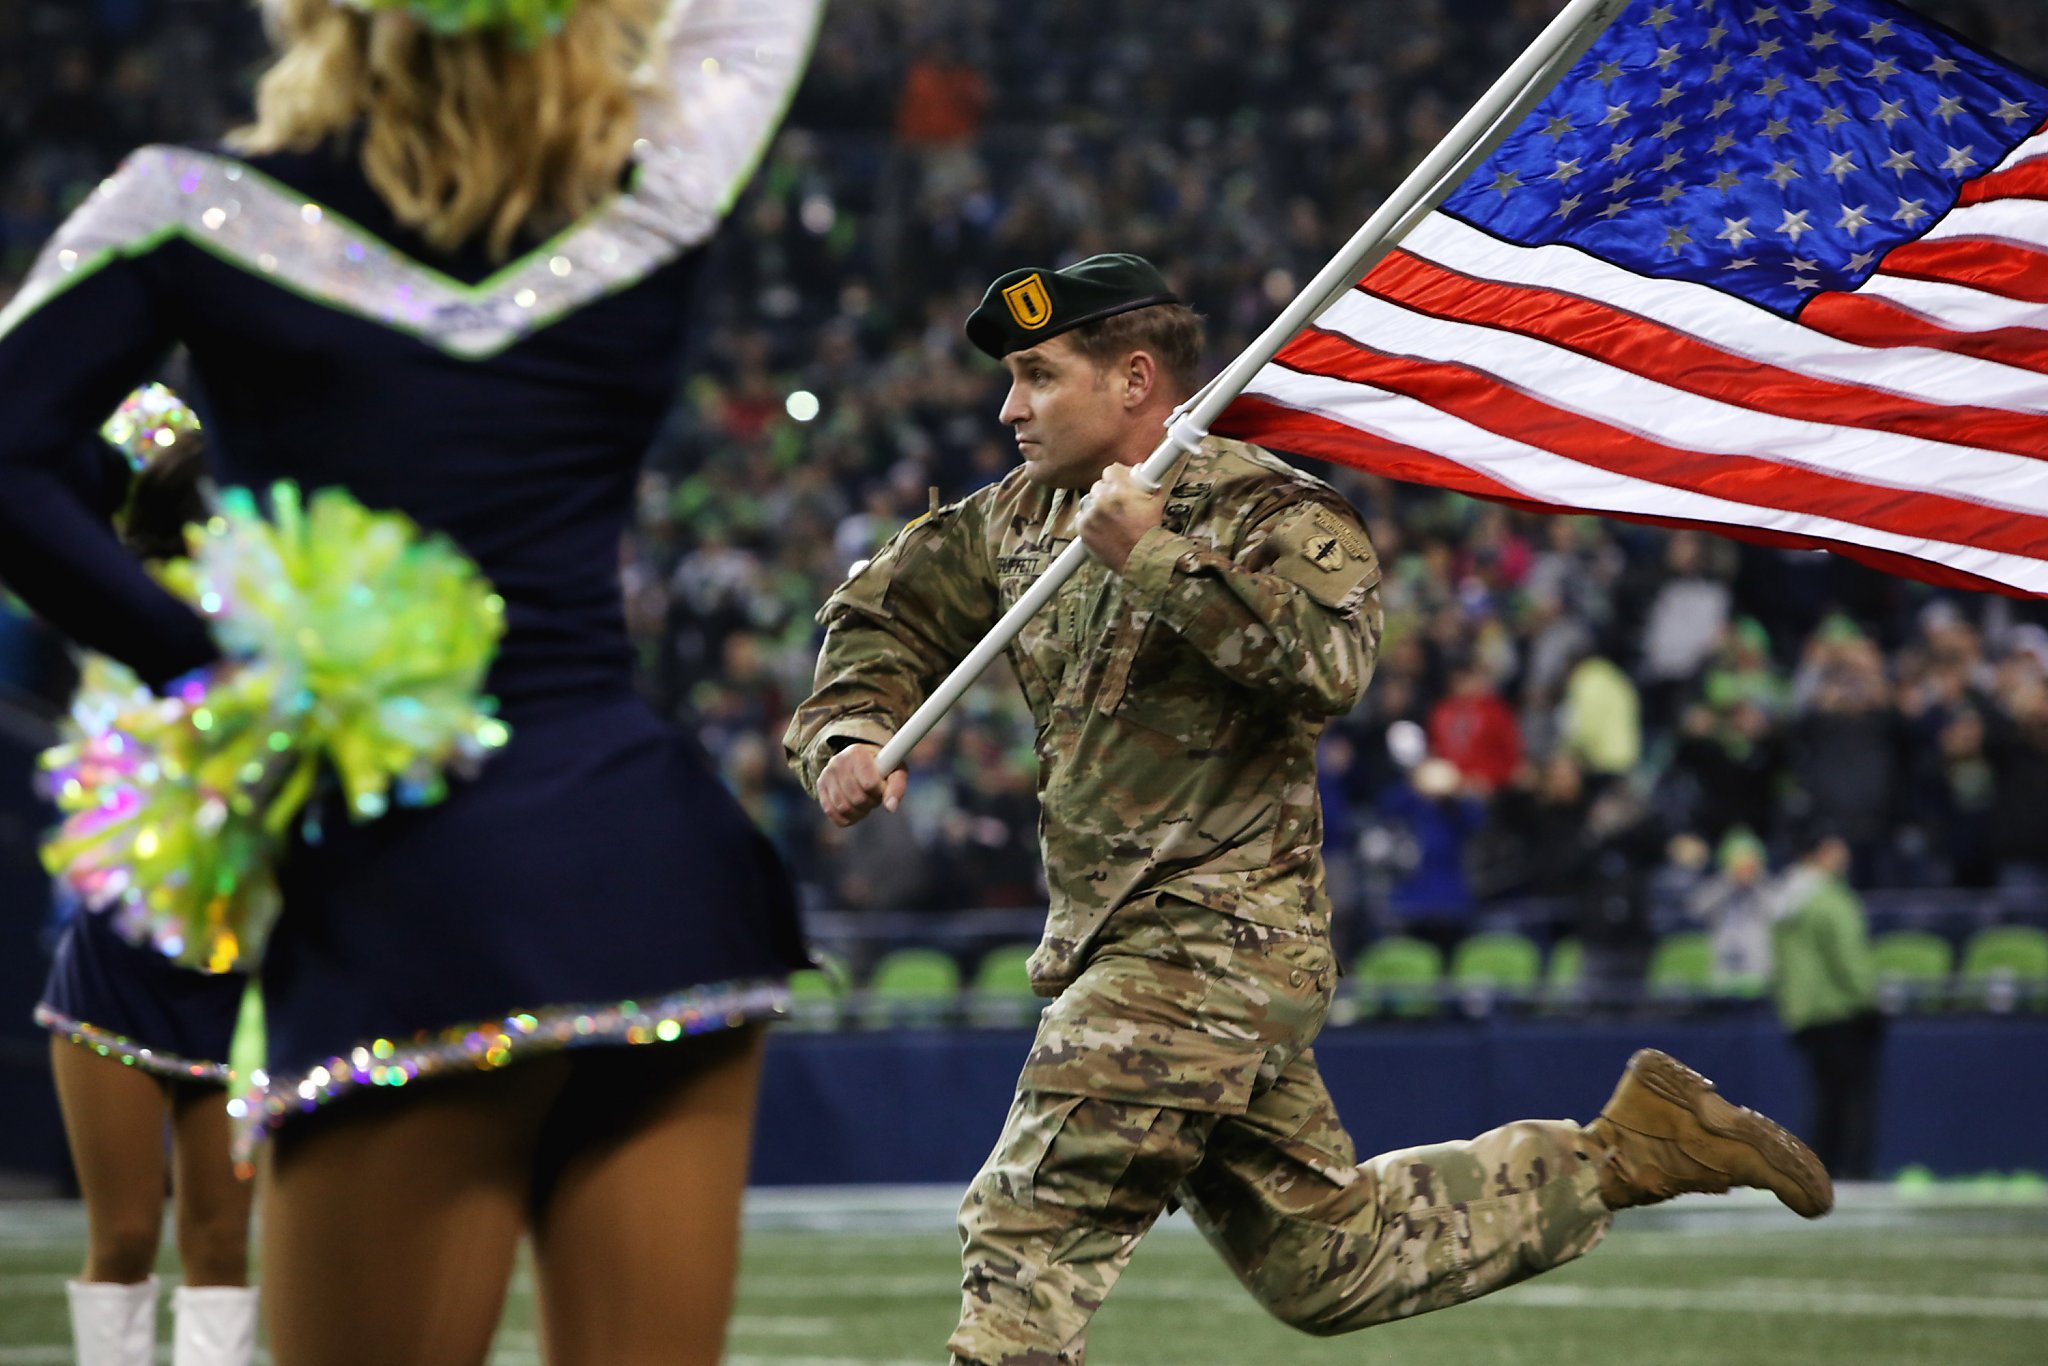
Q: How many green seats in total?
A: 9